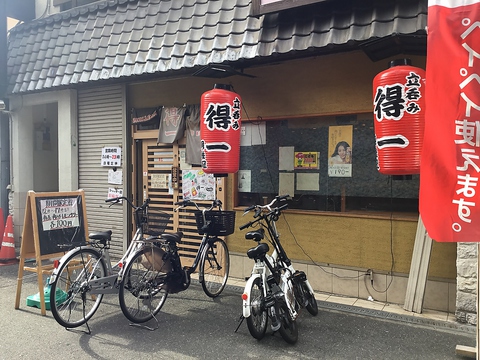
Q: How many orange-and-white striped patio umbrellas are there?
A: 0